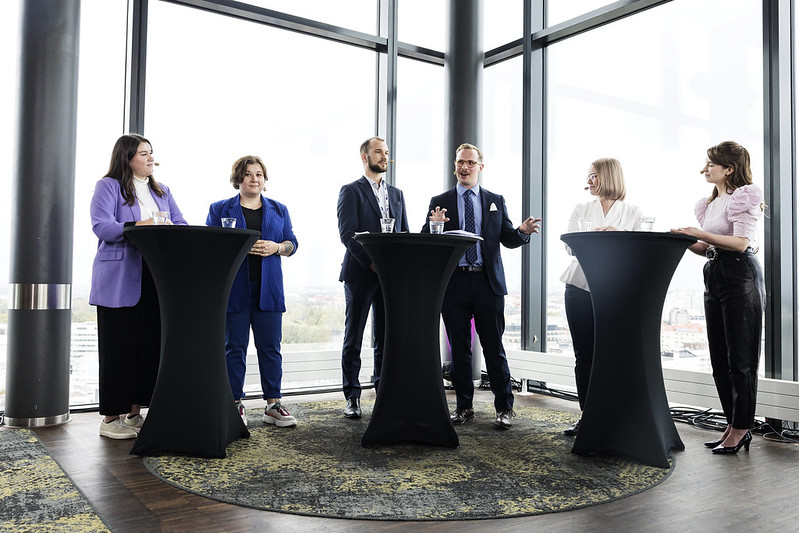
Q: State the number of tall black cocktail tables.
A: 3